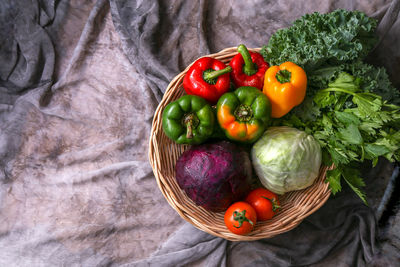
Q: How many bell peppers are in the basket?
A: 5